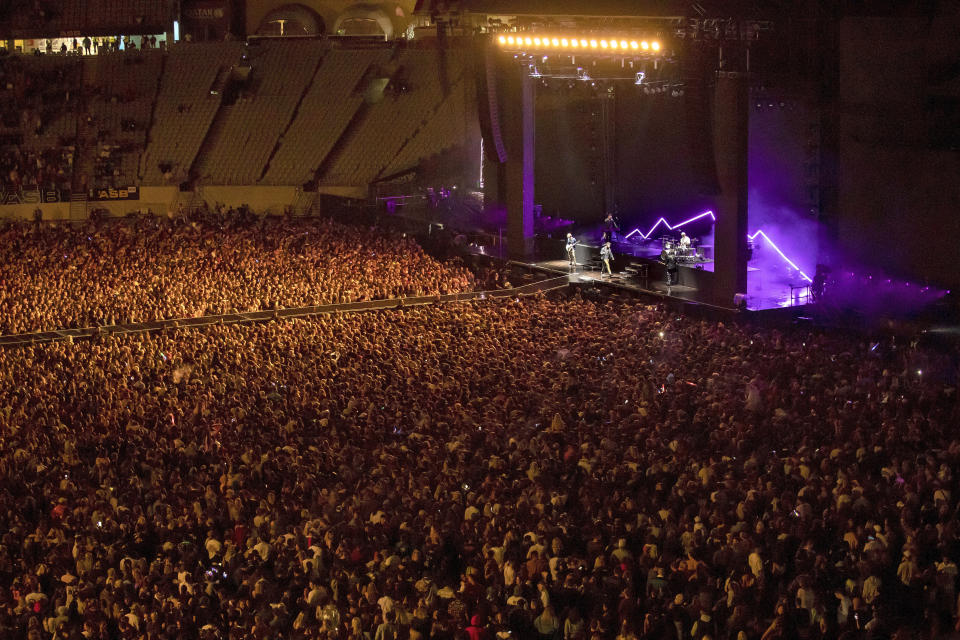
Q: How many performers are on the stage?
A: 5